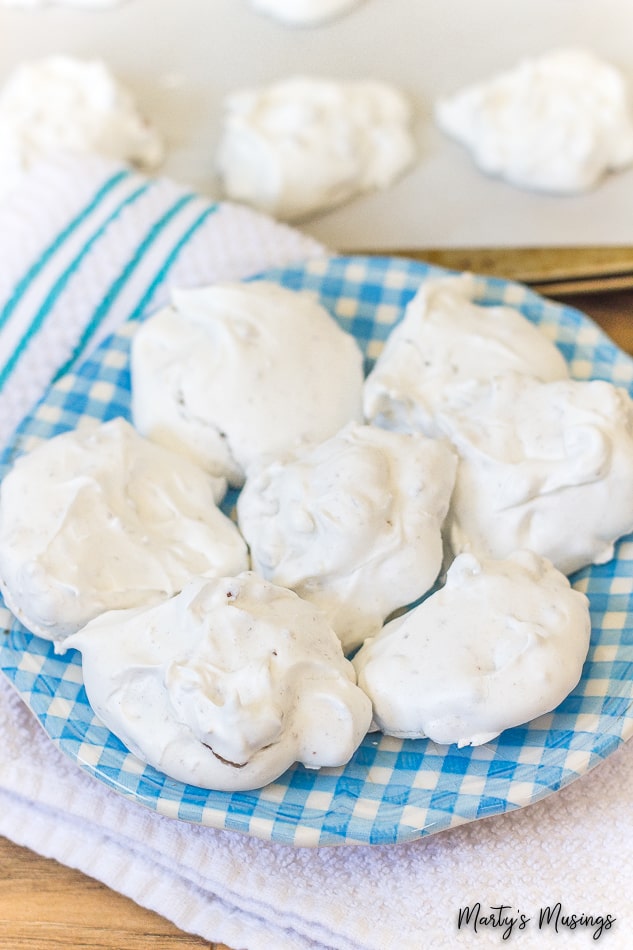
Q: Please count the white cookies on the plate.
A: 7